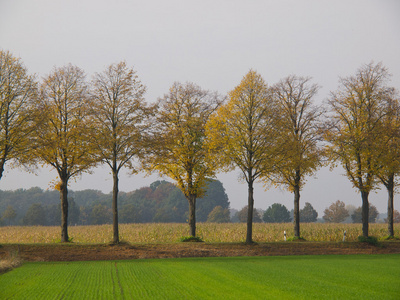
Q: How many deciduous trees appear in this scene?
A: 8